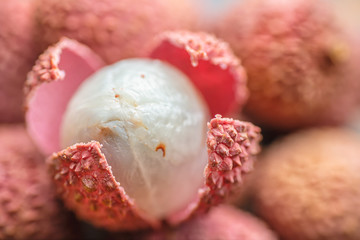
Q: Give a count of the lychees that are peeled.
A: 1